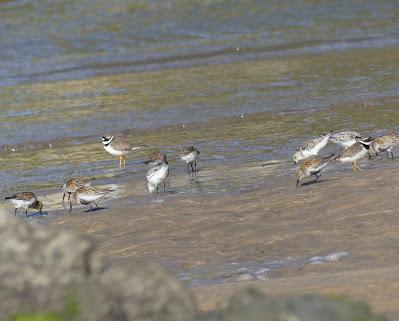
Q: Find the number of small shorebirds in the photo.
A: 12